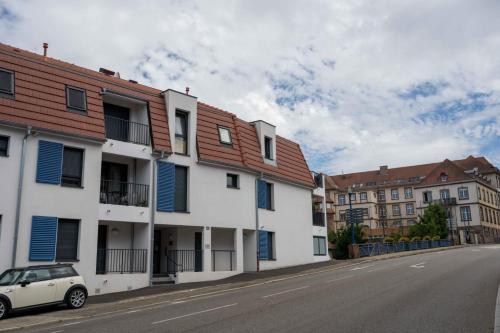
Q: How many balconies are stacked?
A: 3